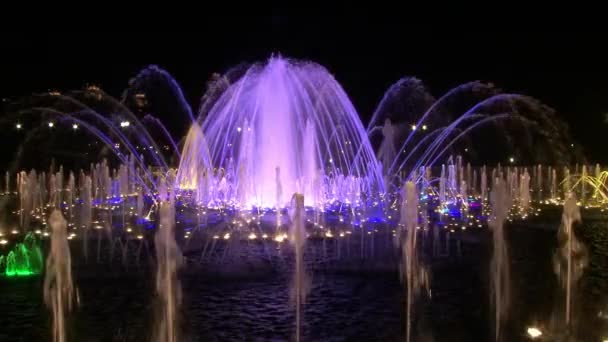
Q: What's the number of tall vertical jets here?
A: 6